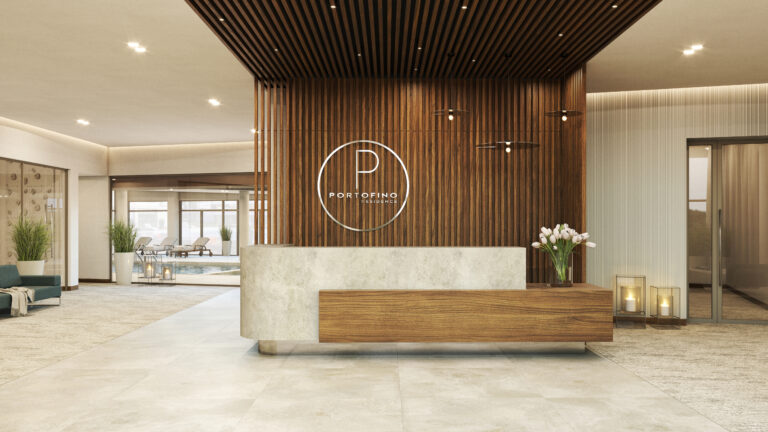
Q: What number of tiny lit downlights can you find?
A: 11